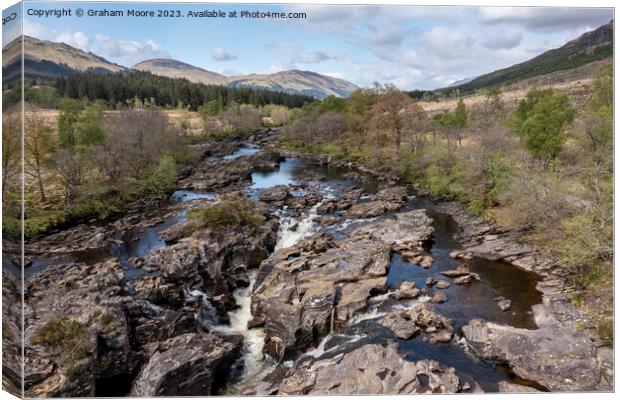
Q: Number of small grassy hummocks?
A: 2